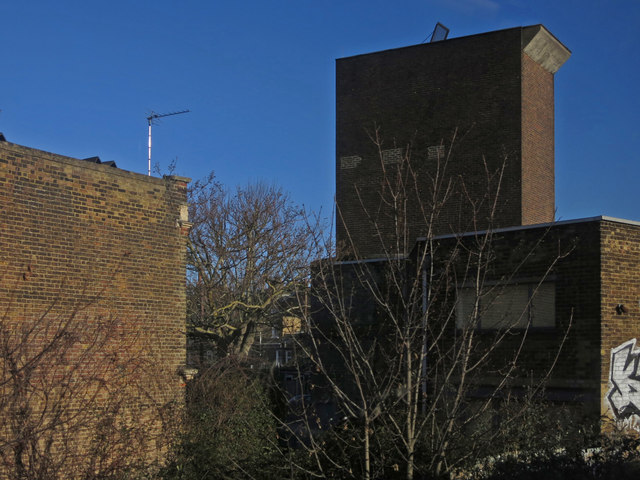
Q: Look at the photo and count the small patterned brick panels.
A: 3